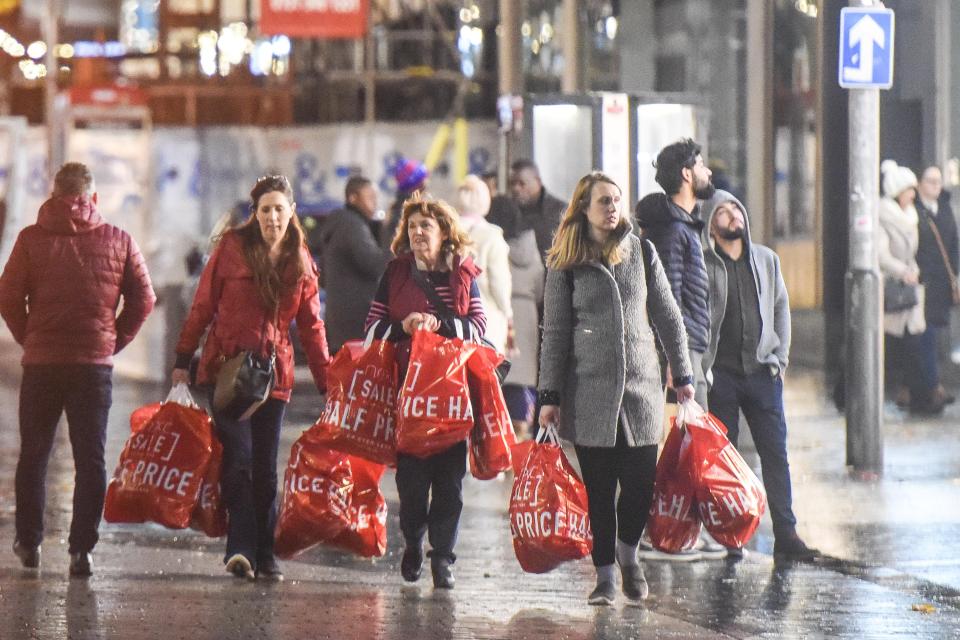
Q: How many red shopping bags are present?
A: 10